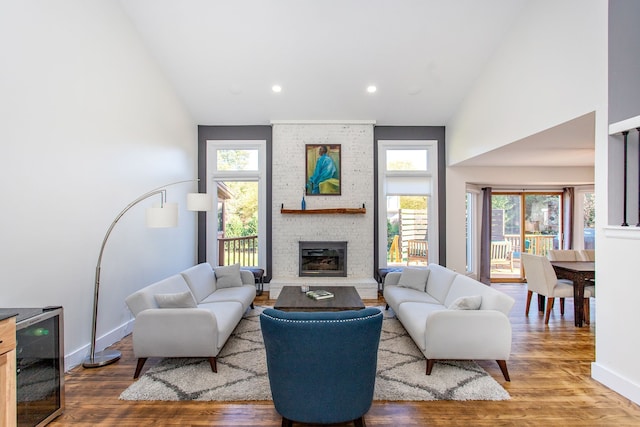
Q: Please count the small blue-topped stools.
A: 2